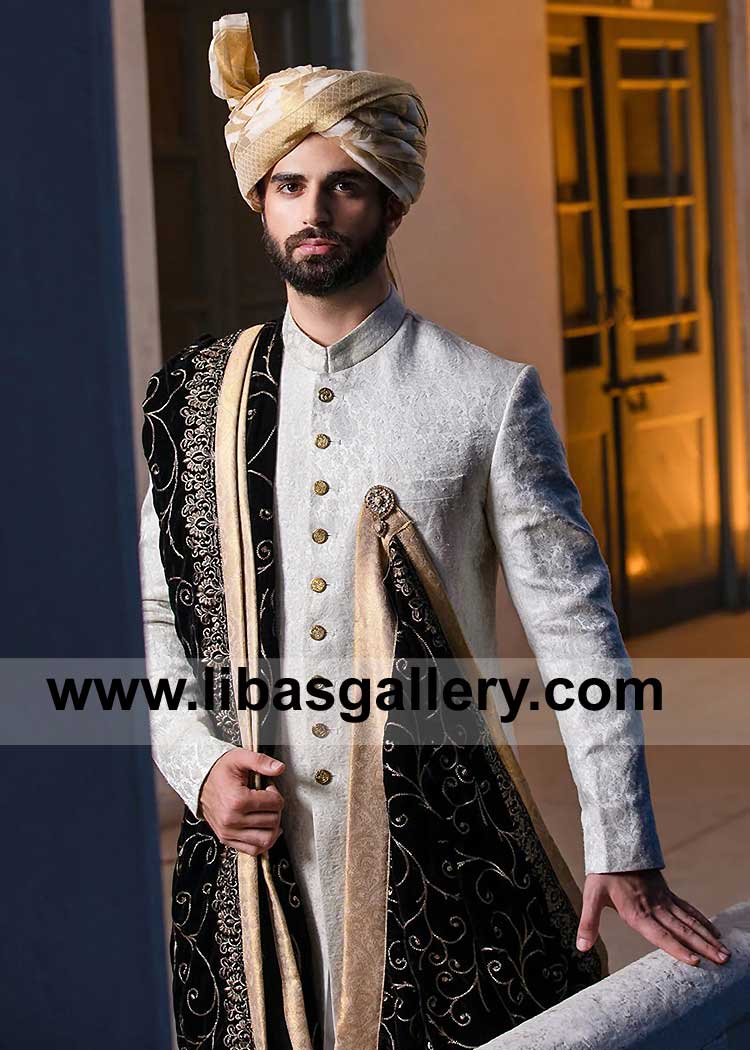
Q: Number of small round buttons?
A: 9